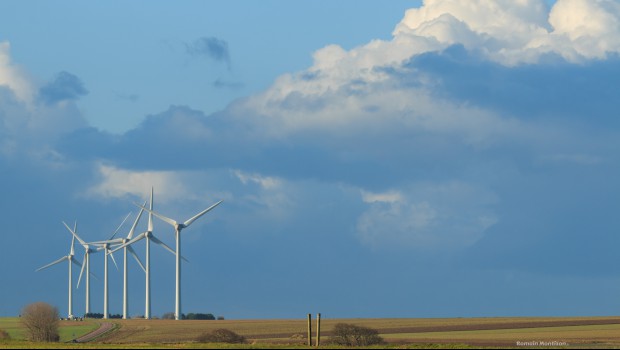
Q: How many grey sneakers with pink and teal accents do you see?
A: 0